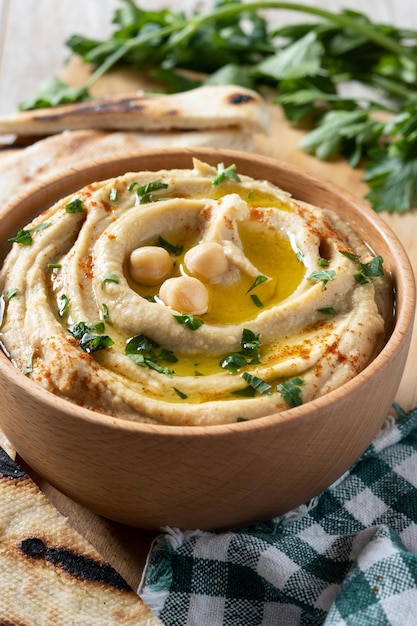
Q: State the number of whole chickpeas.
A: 3